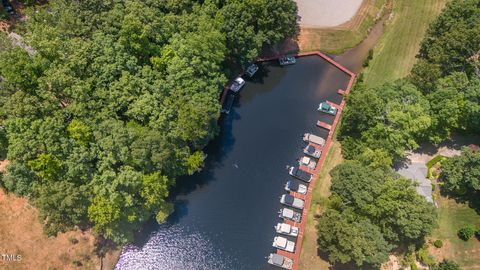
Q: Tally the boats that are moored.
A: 15